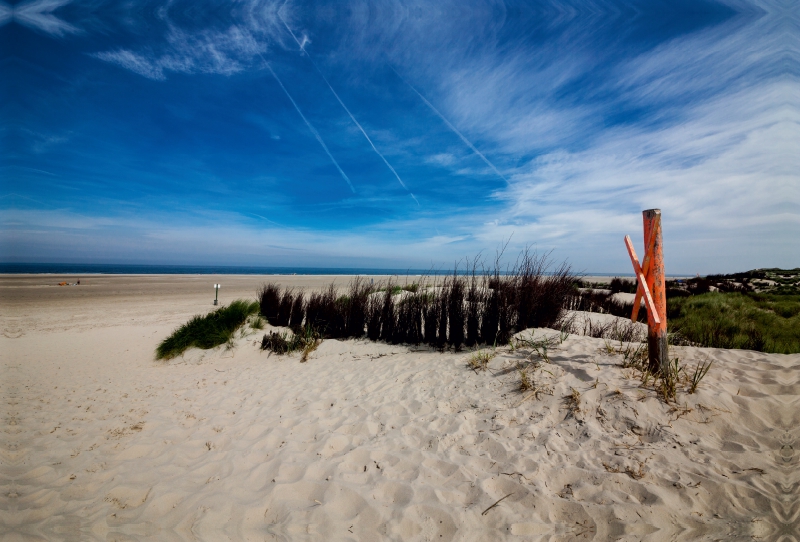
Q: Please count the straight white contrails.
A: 3